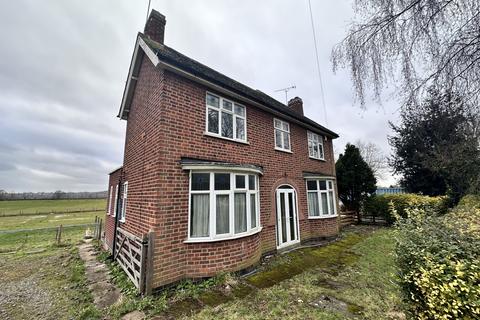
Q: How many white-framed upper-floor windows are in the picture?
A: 3